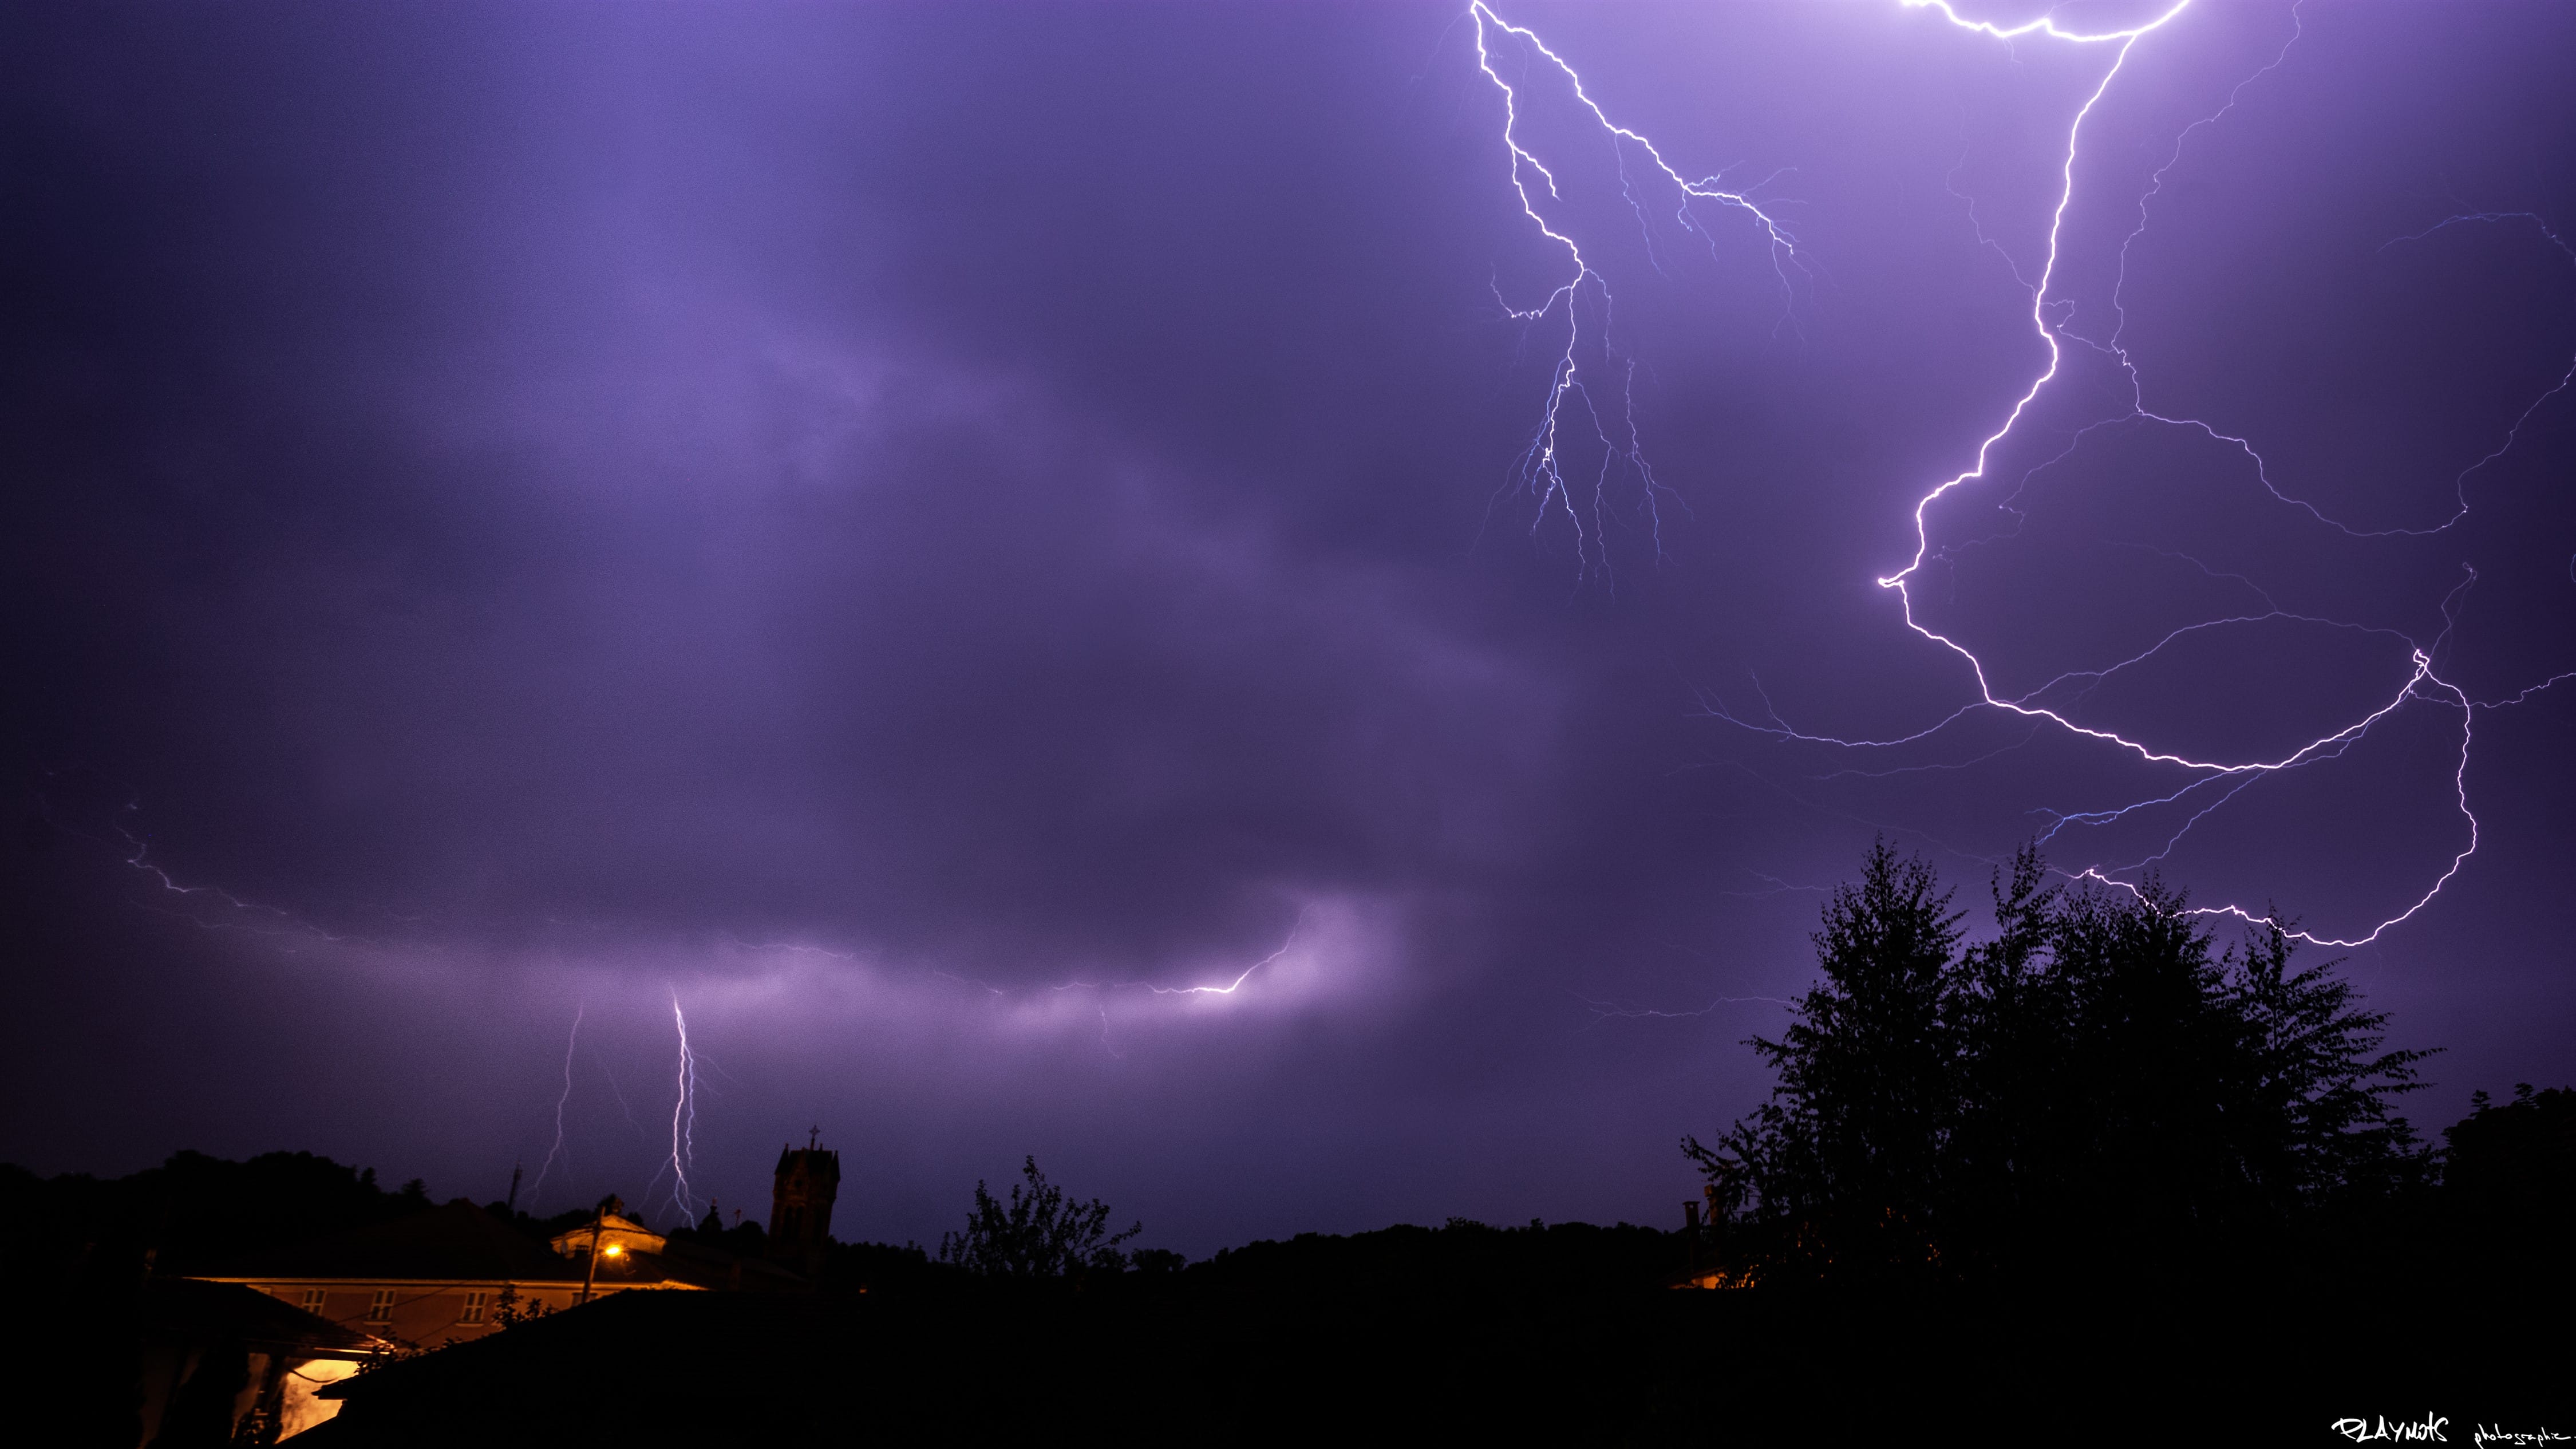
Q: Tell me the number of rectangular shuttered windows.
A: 3